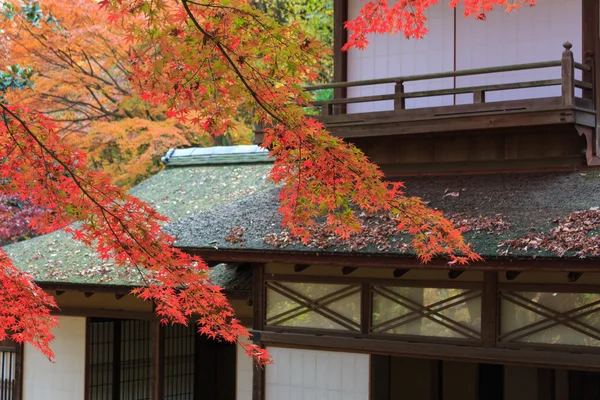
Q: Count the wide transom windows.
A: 3